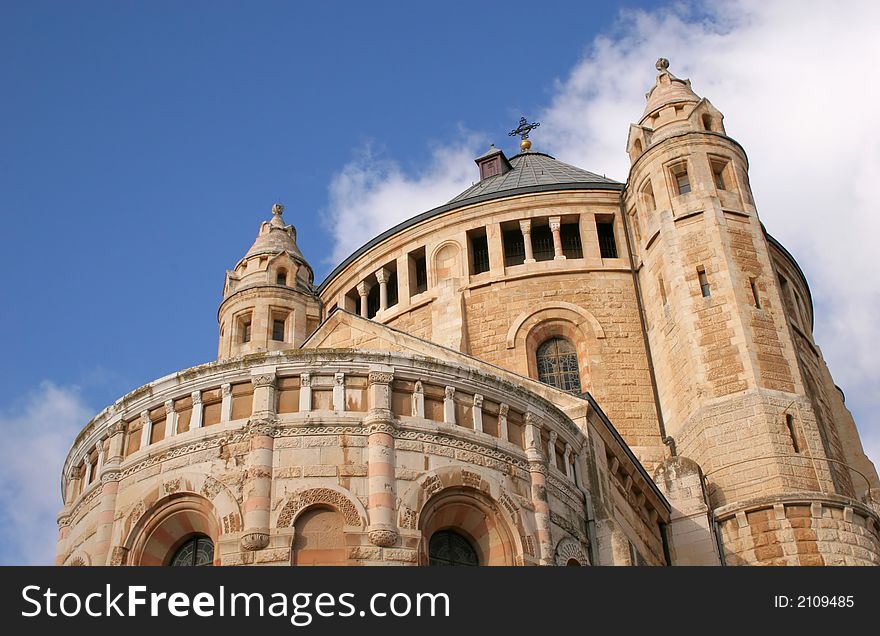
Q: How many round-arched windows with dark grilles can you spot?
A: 3